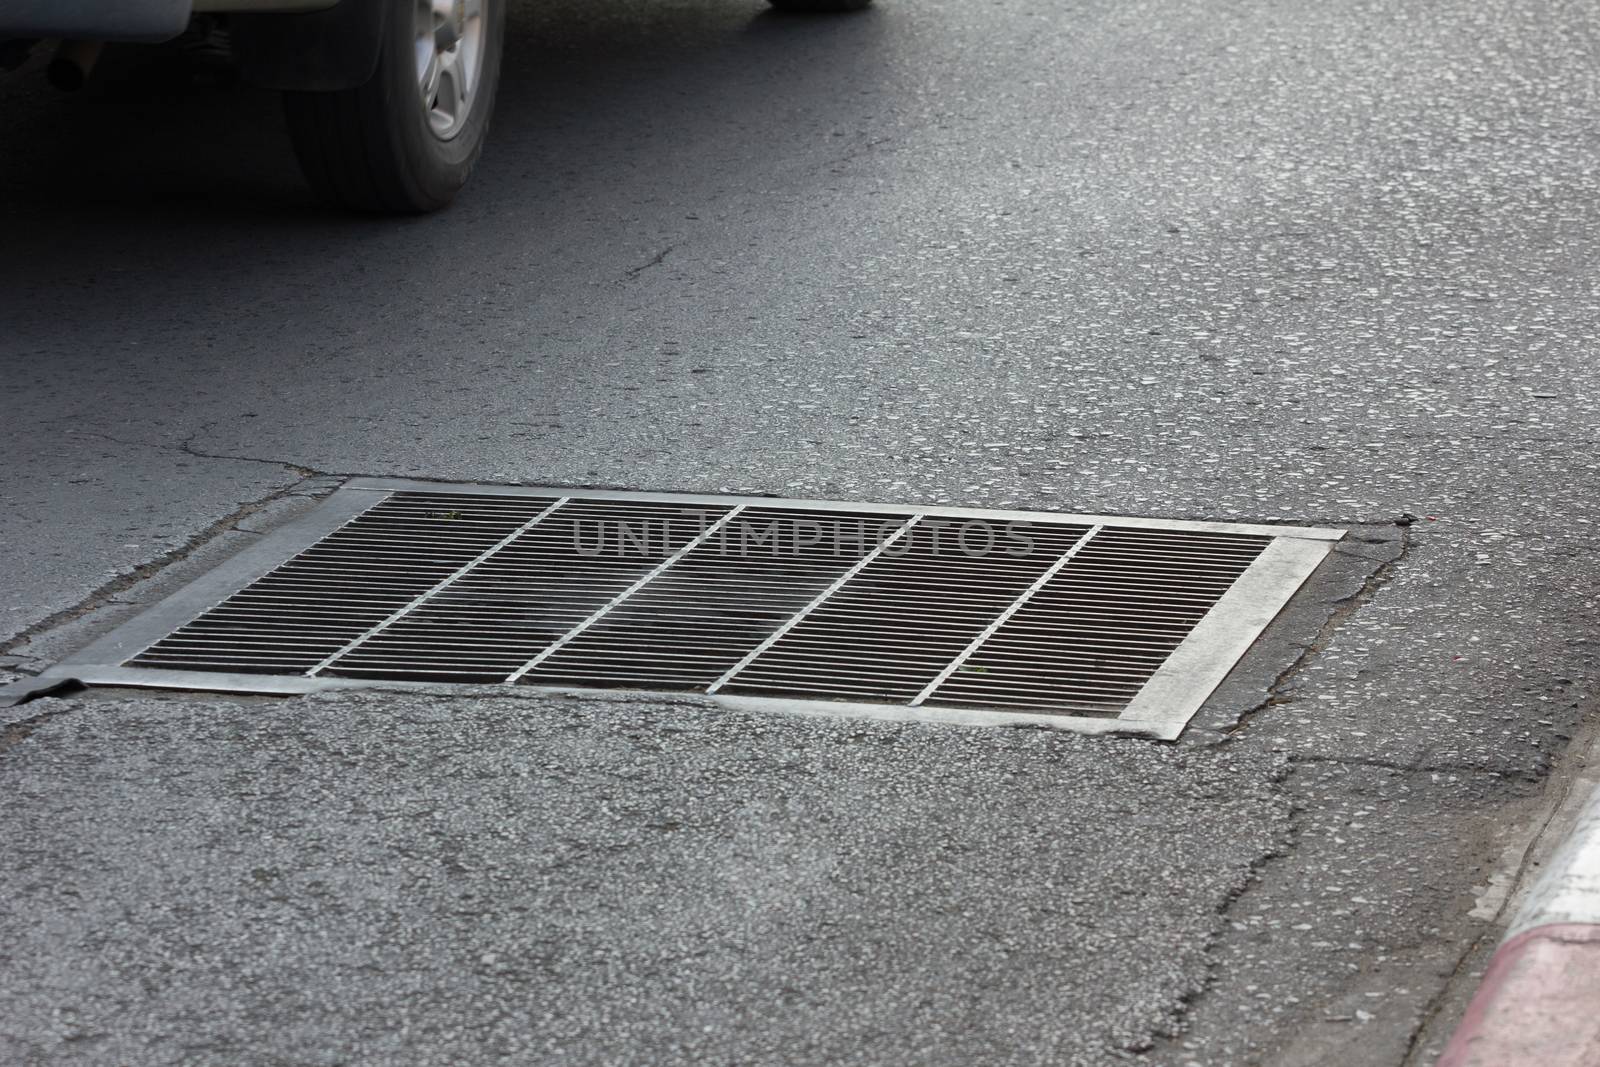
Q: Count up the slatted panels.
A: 5